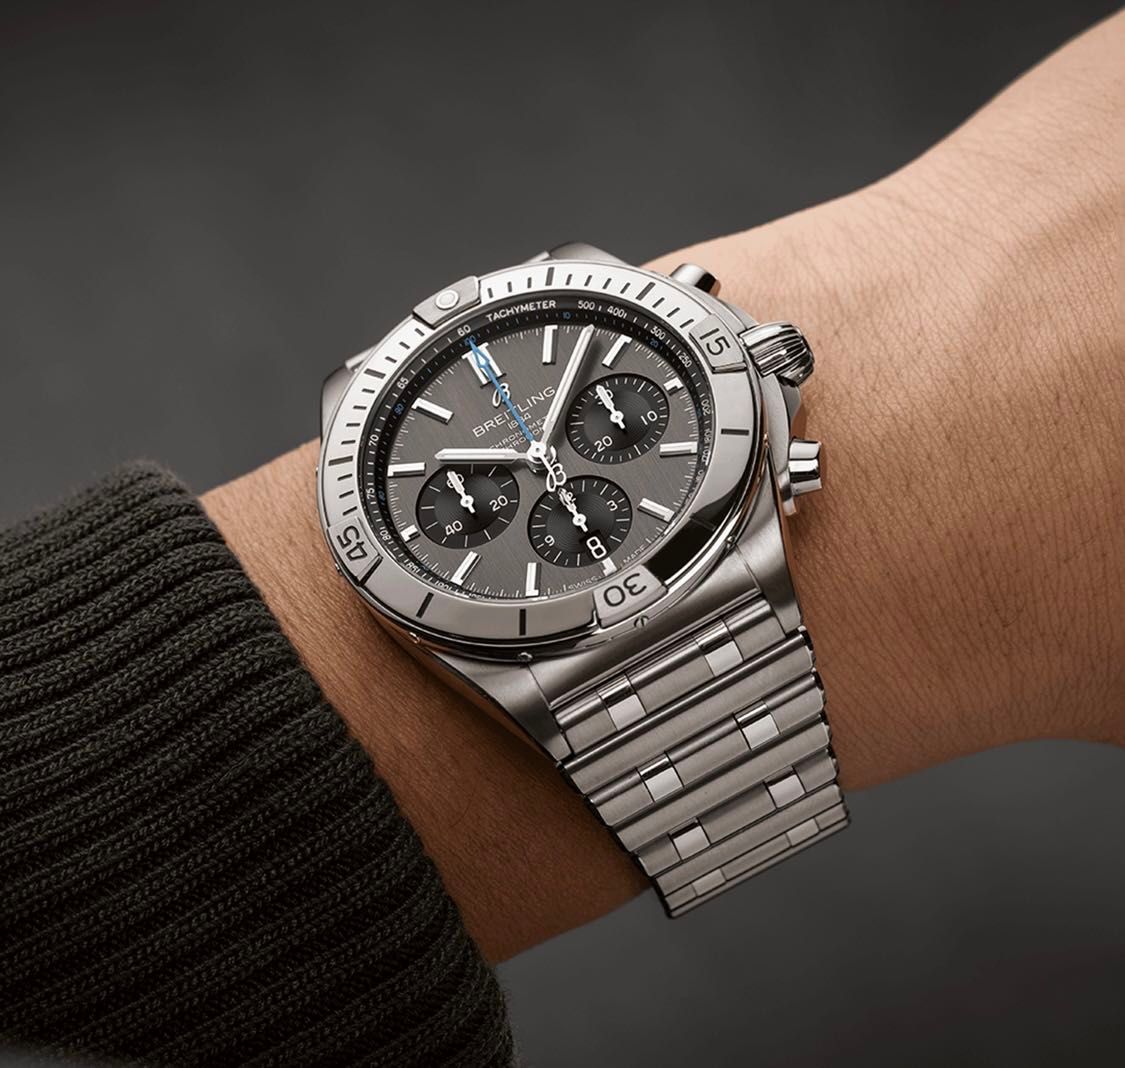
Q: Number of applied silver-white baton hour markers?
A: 12